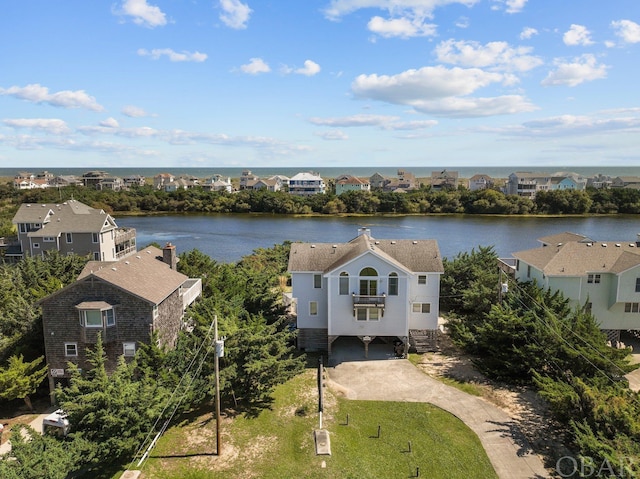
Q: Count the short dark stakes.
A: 4